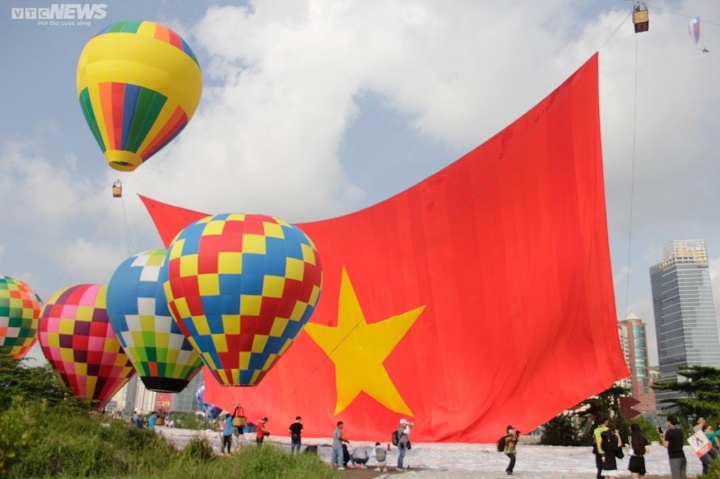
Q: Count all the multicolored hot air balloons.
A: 5